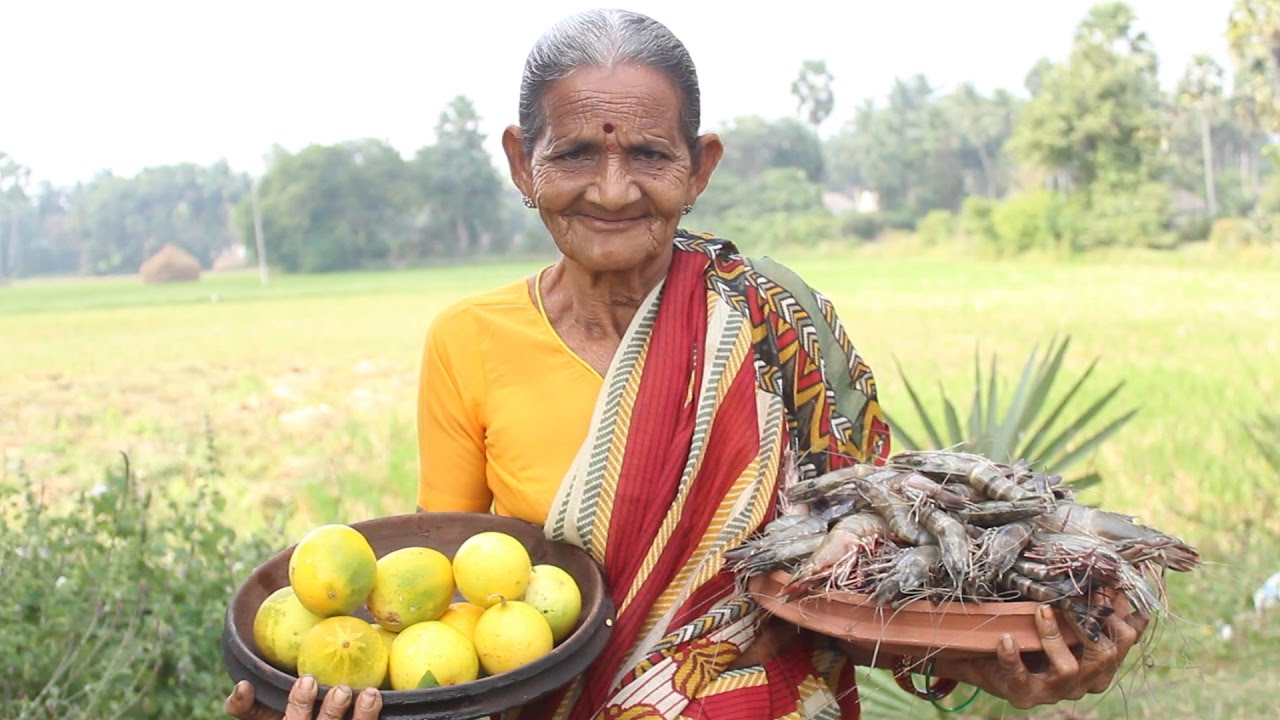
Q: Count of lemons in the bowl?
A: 10